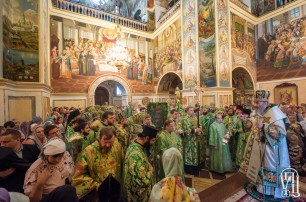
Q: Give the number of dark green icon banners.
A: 1